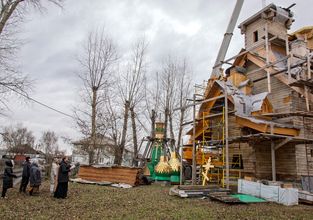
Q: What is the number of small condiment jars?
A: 0